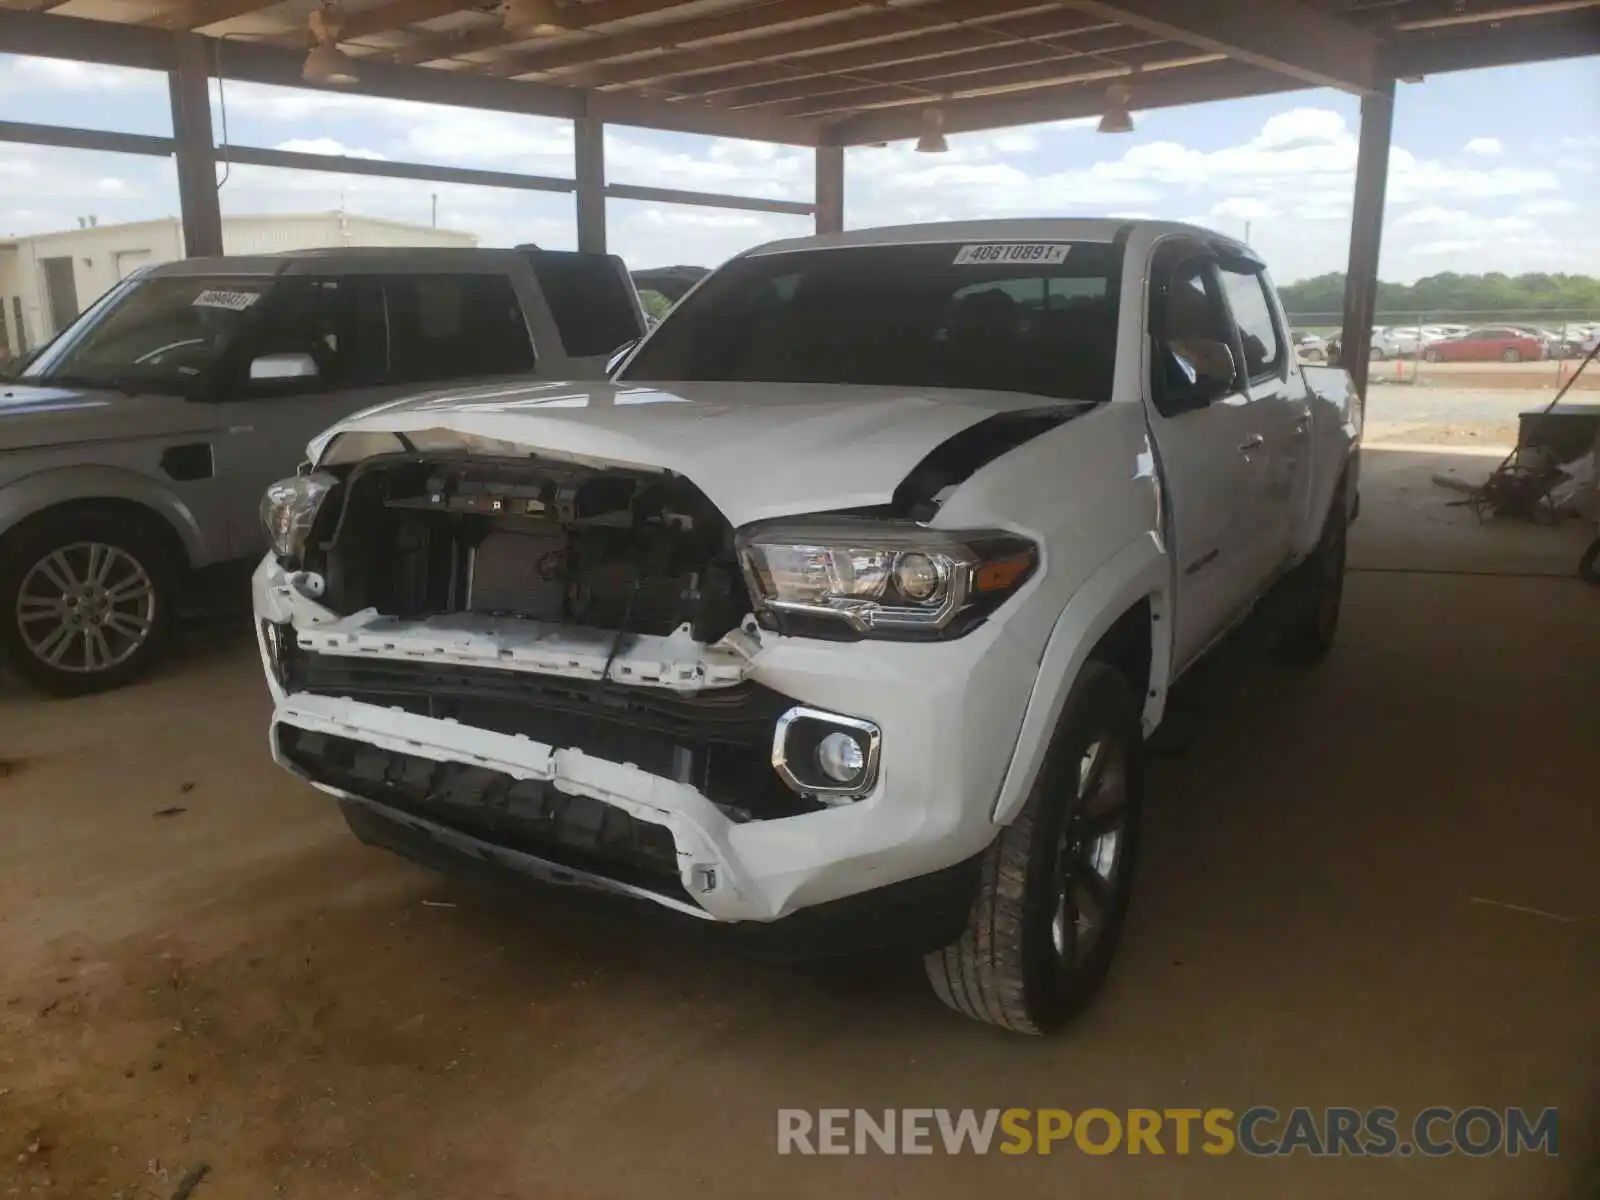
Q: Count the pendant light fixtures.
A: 4